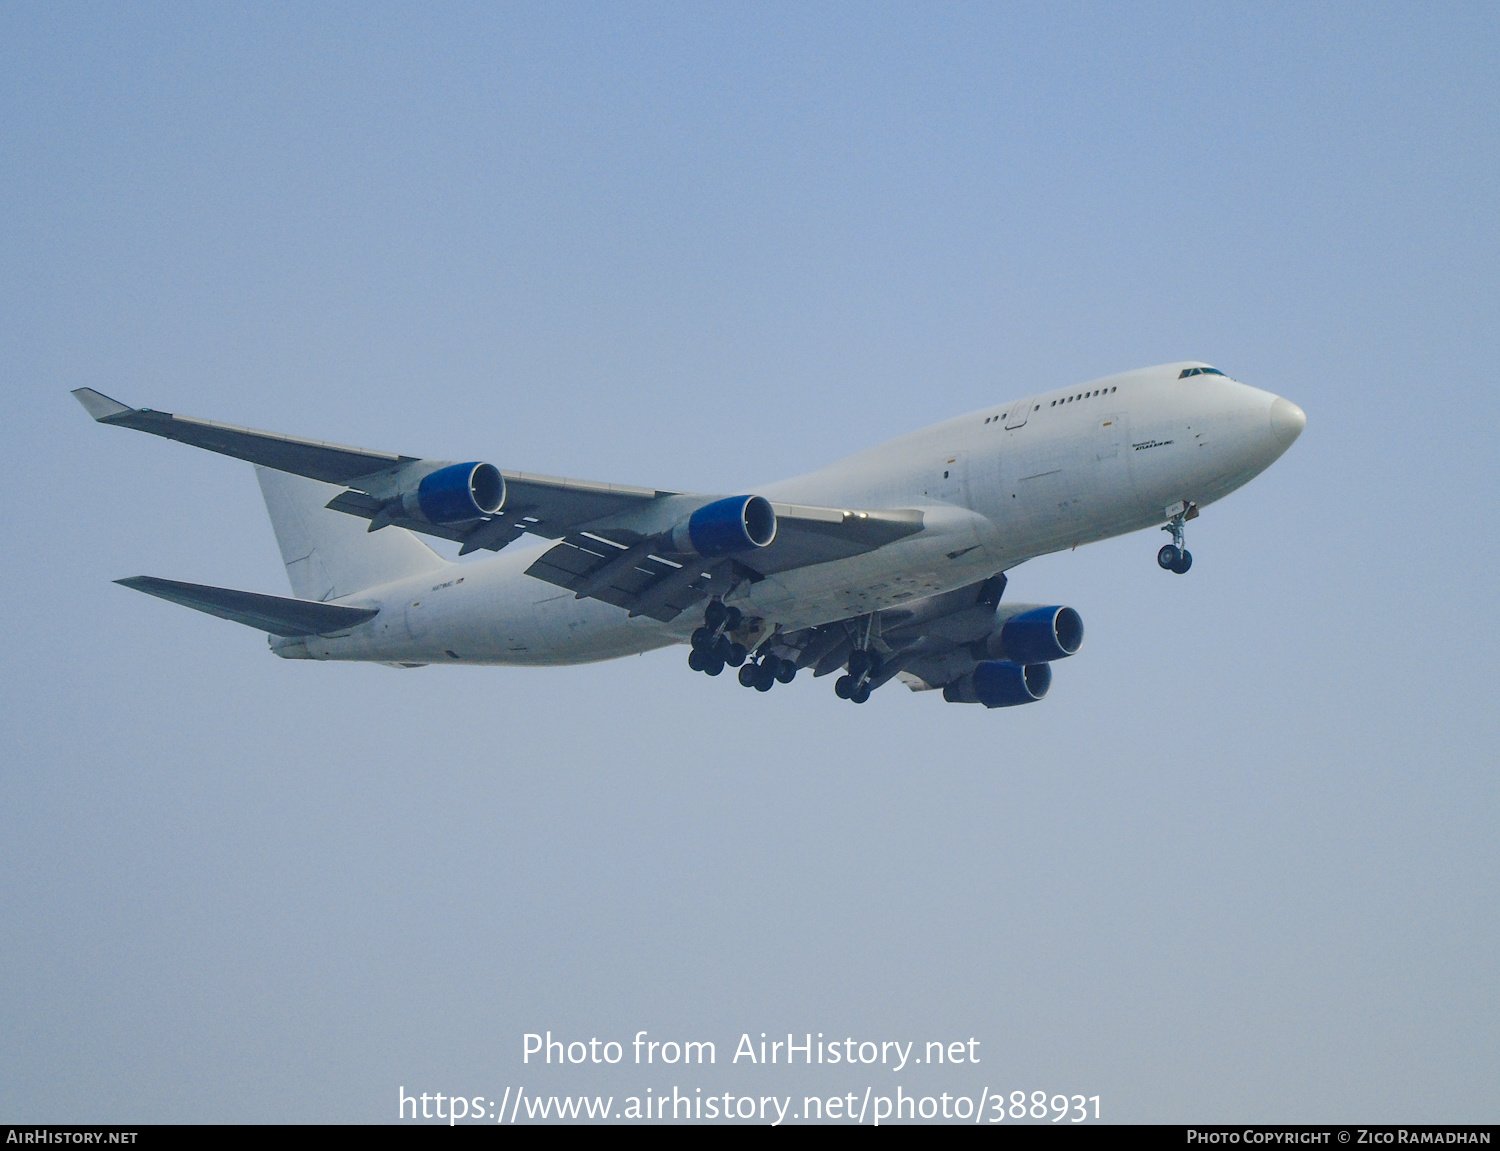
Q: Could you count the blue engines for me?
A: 4